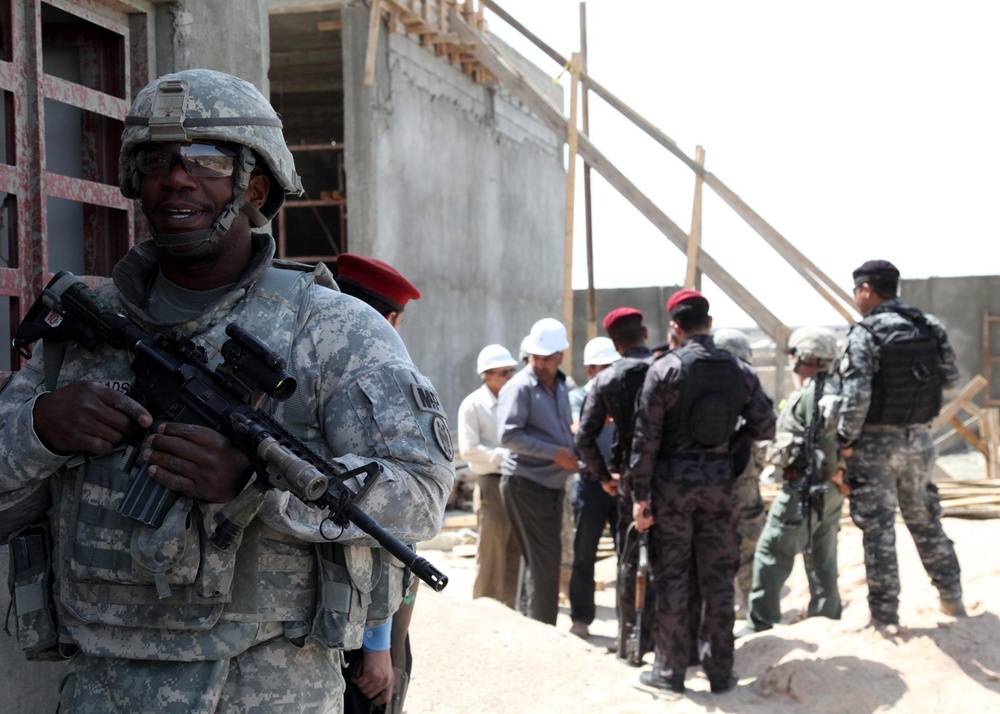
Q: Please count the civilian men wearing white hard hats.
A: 3